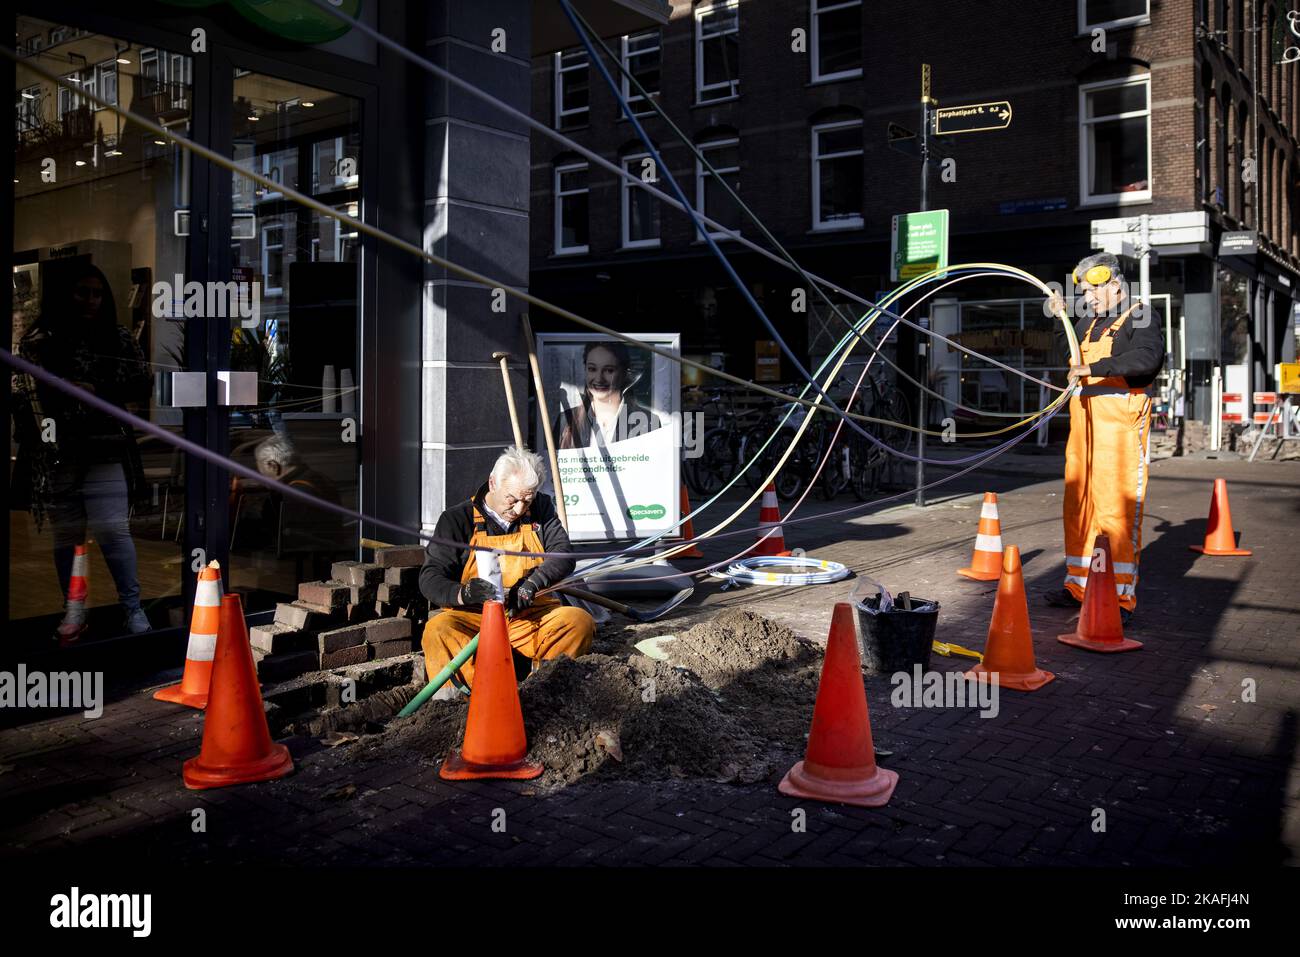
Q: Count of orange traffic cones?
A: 10